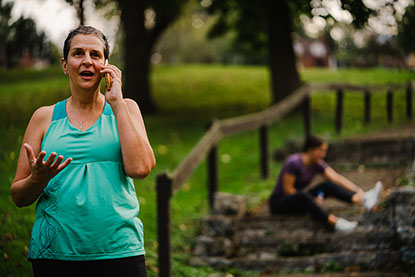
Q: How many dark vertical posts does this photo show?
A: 8